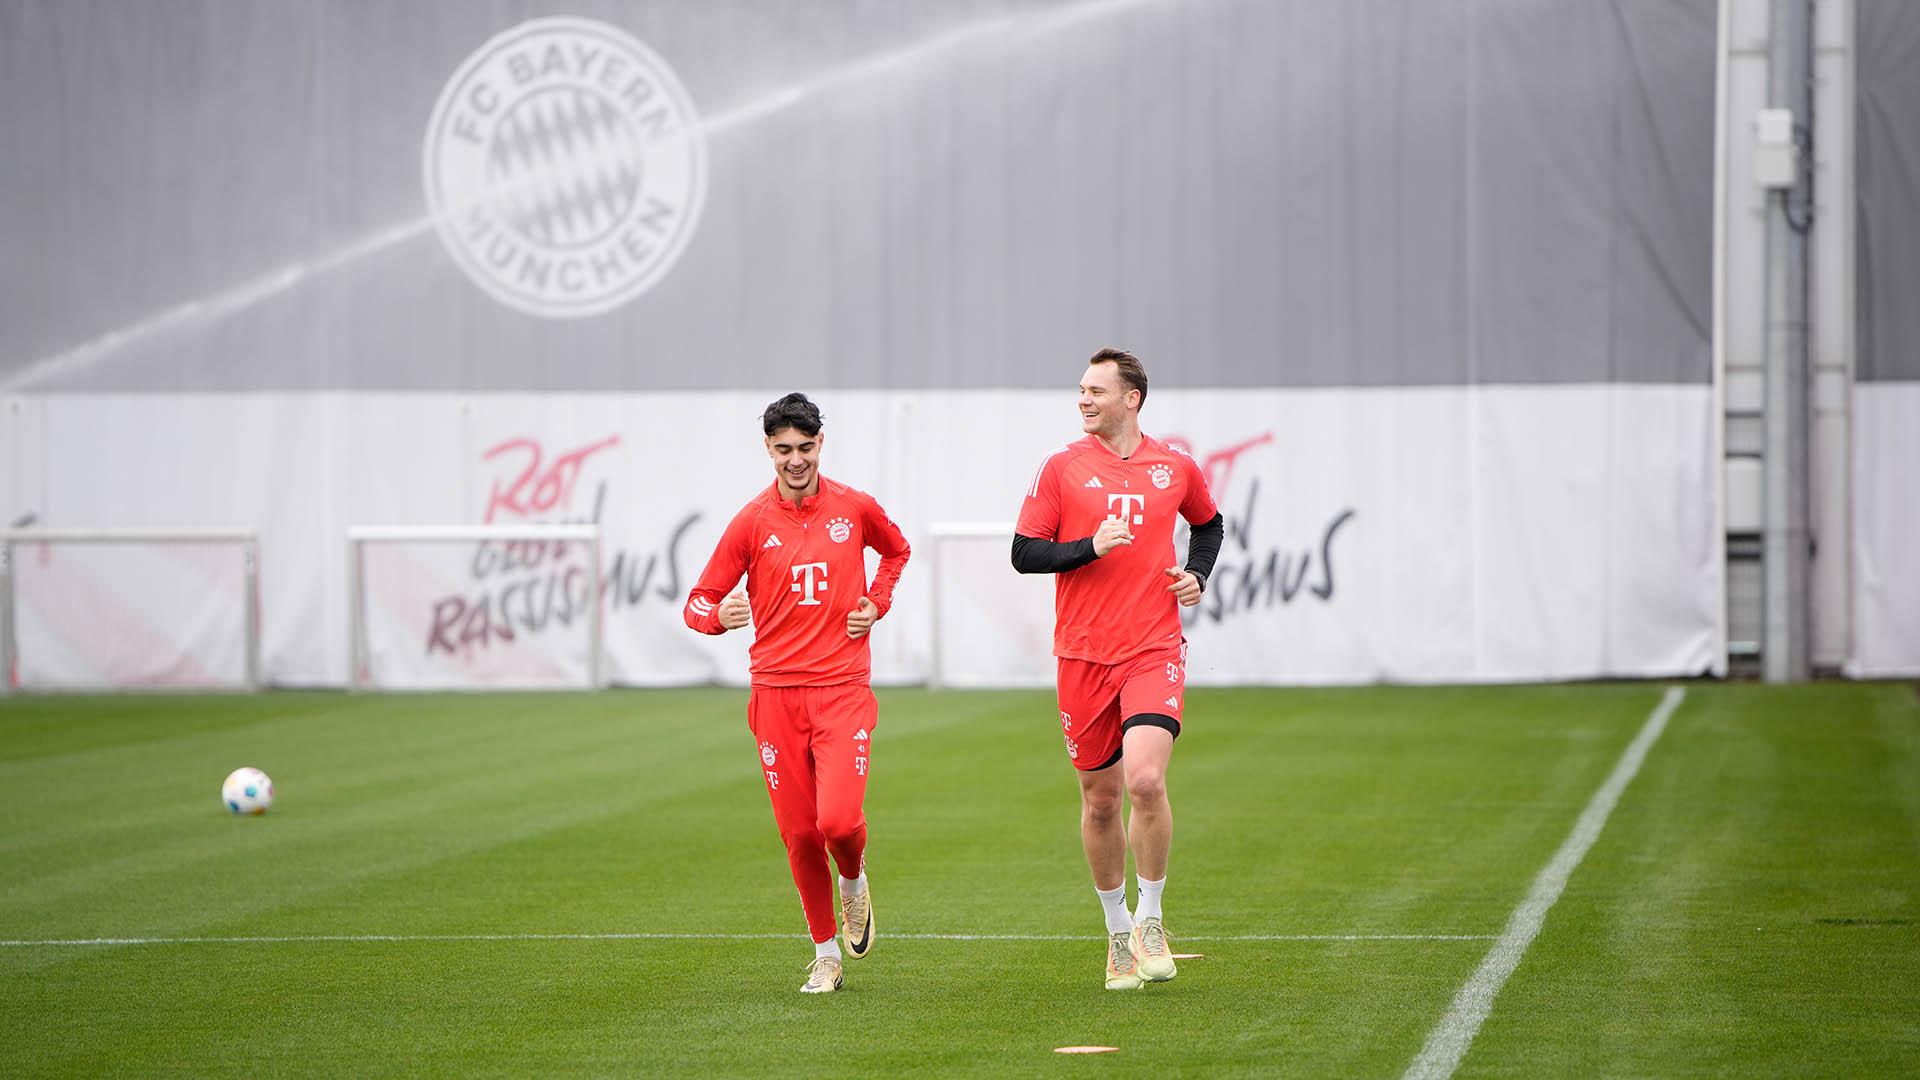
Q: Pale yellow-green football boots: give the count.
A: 2